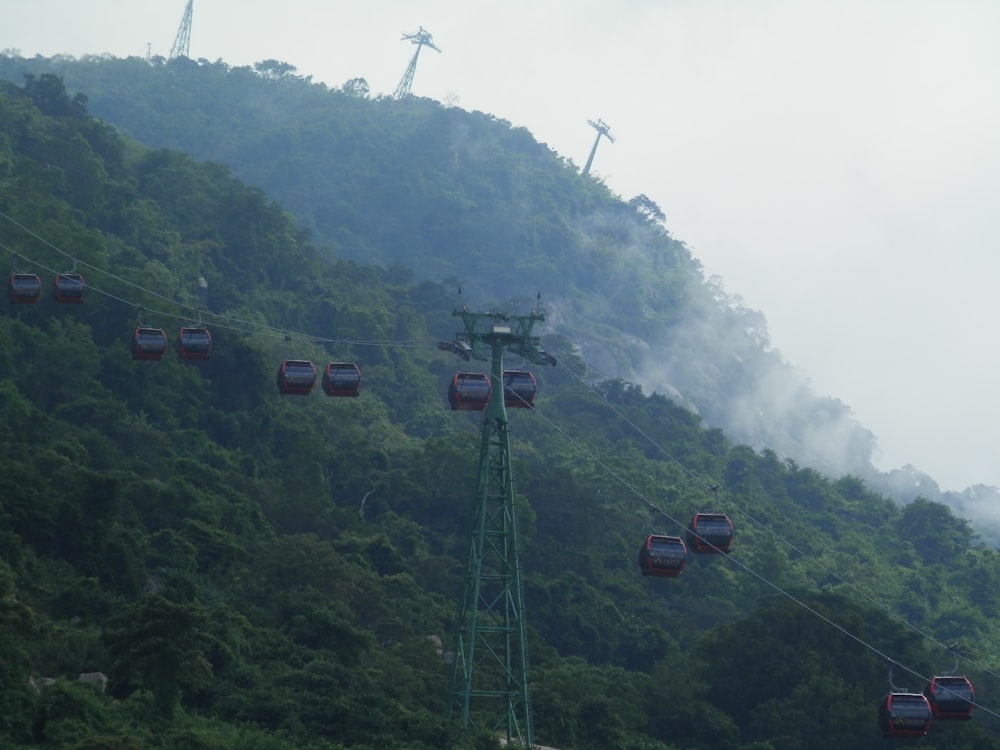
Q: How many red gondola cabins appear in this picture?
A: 12